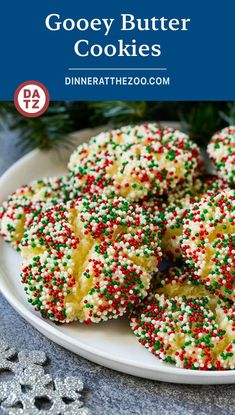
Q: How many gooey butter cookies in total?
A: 7